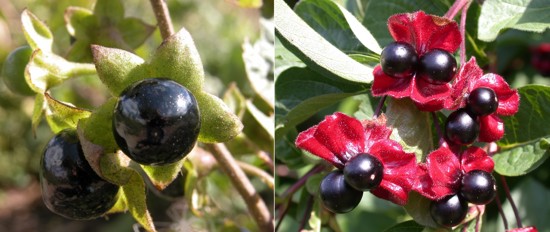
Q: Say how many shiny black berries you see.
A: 10